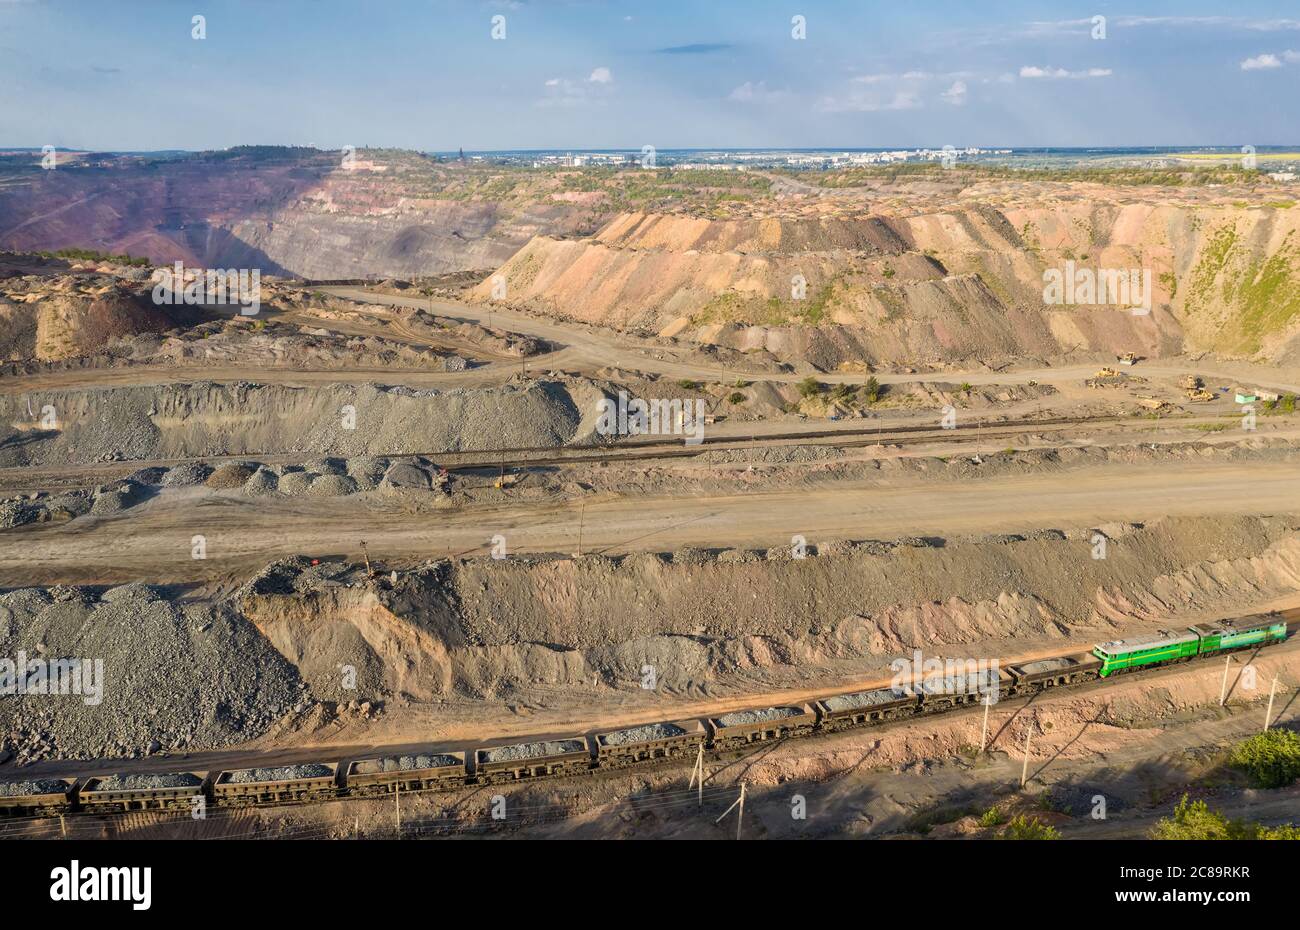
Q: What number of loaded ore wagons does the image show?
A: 10